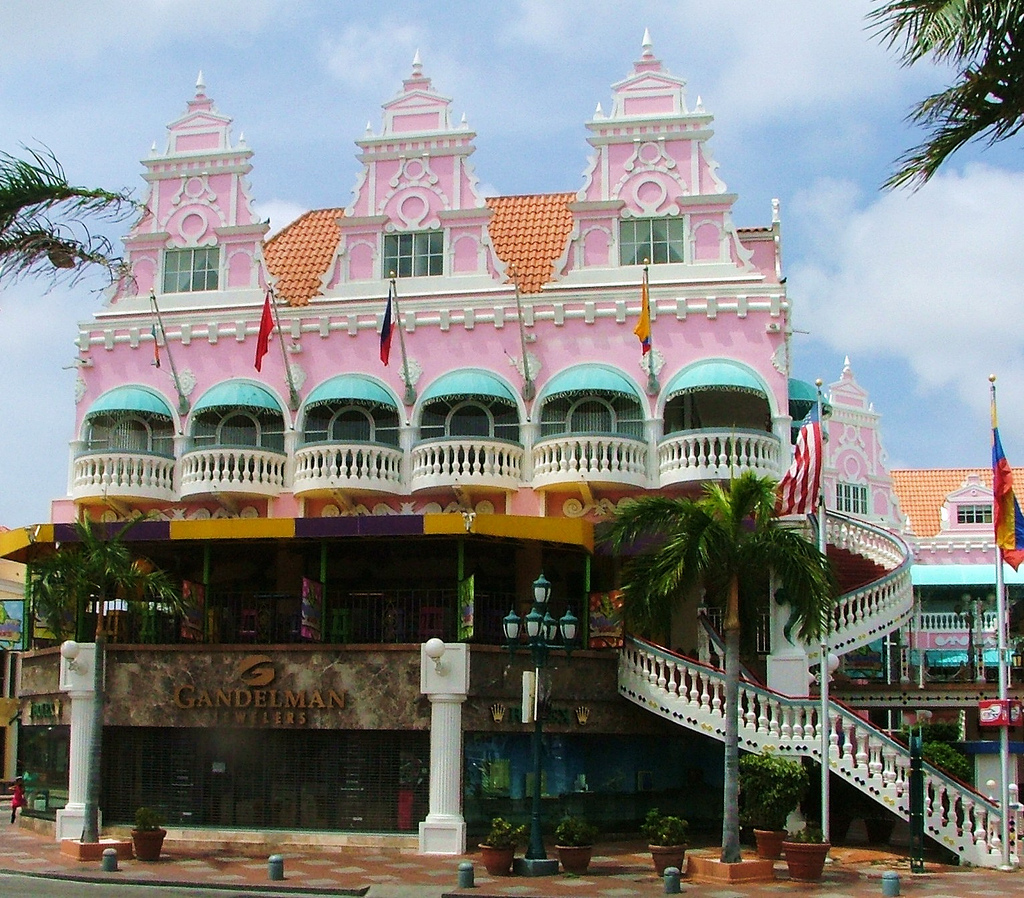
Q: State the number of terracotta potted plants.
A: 6